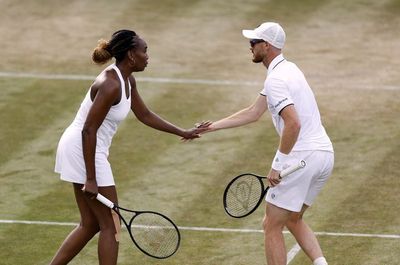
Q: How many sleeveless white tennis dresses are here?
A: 1